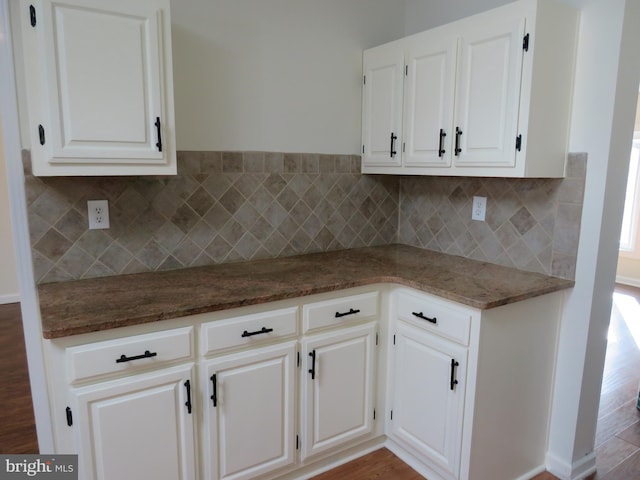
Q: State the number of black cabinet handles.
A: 12